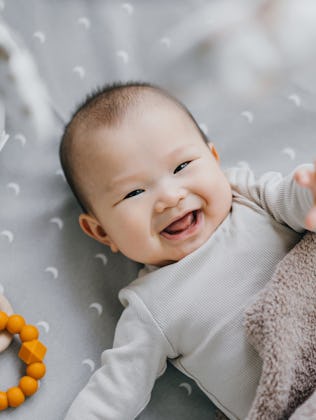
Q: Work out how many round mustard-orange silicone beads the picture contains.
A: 7